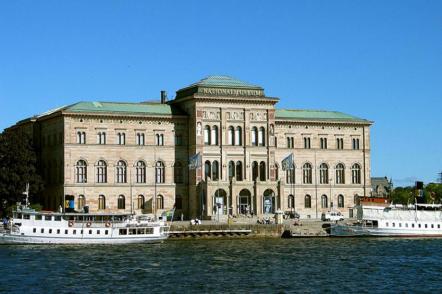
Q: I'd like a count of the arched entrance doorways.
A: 3